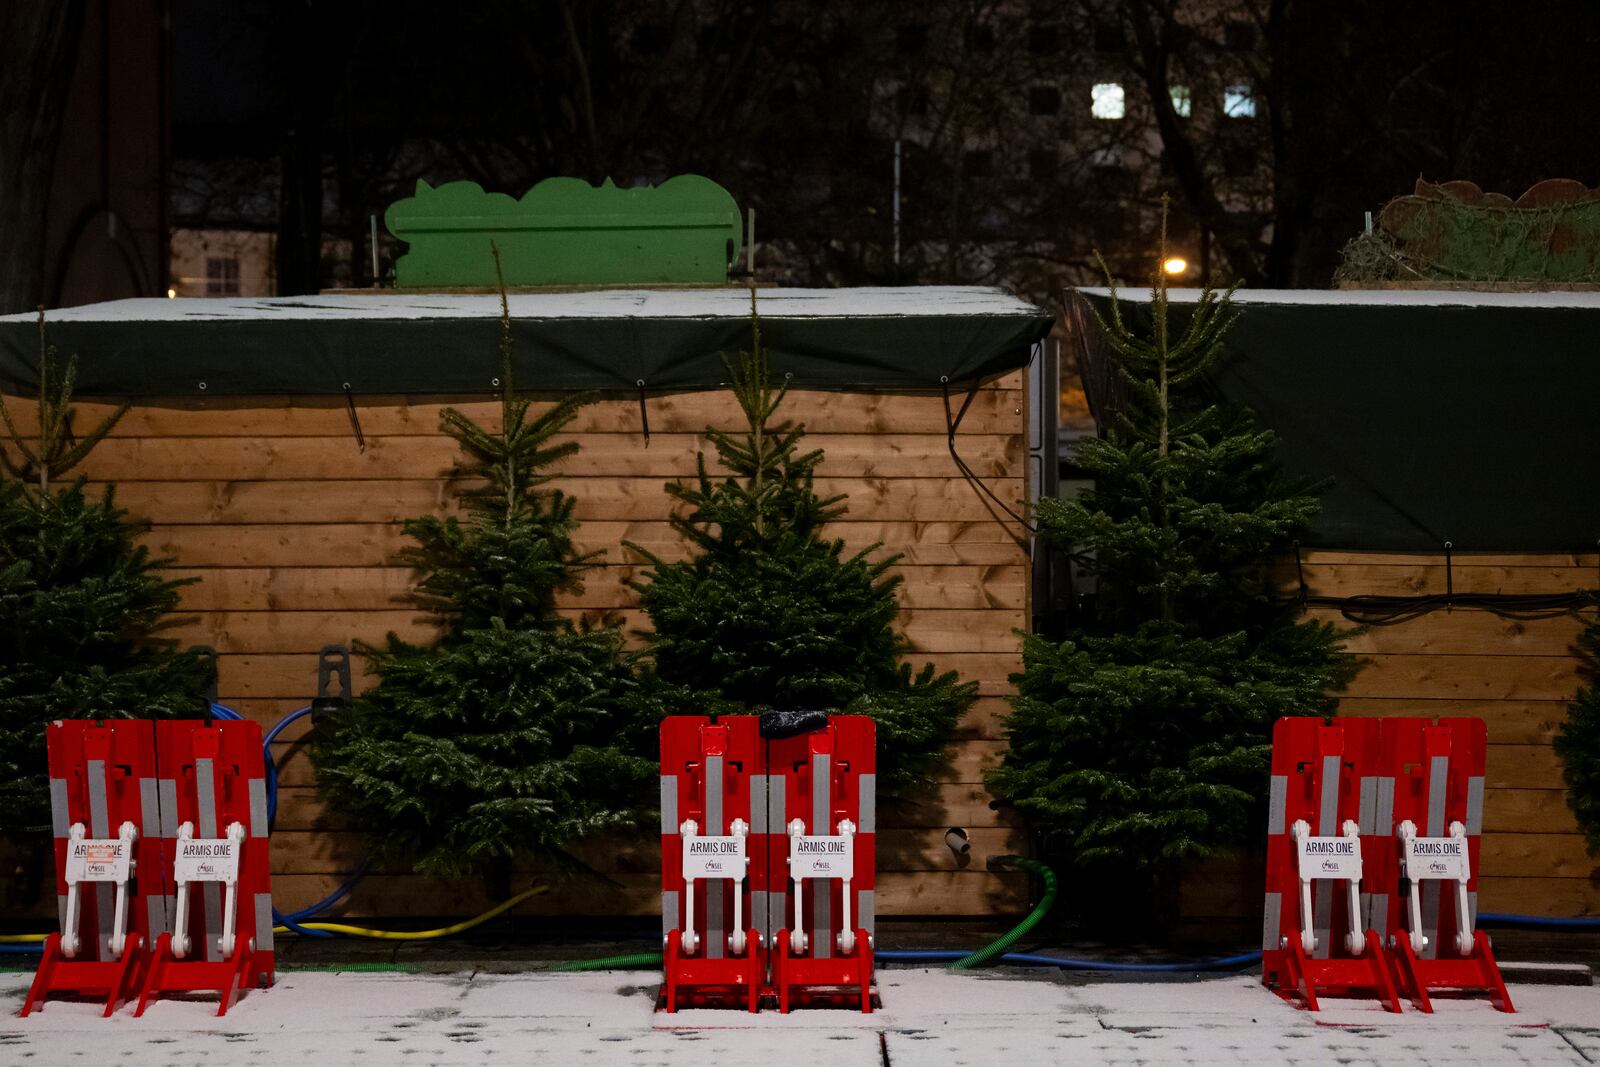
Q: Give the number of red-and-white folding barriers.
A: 6